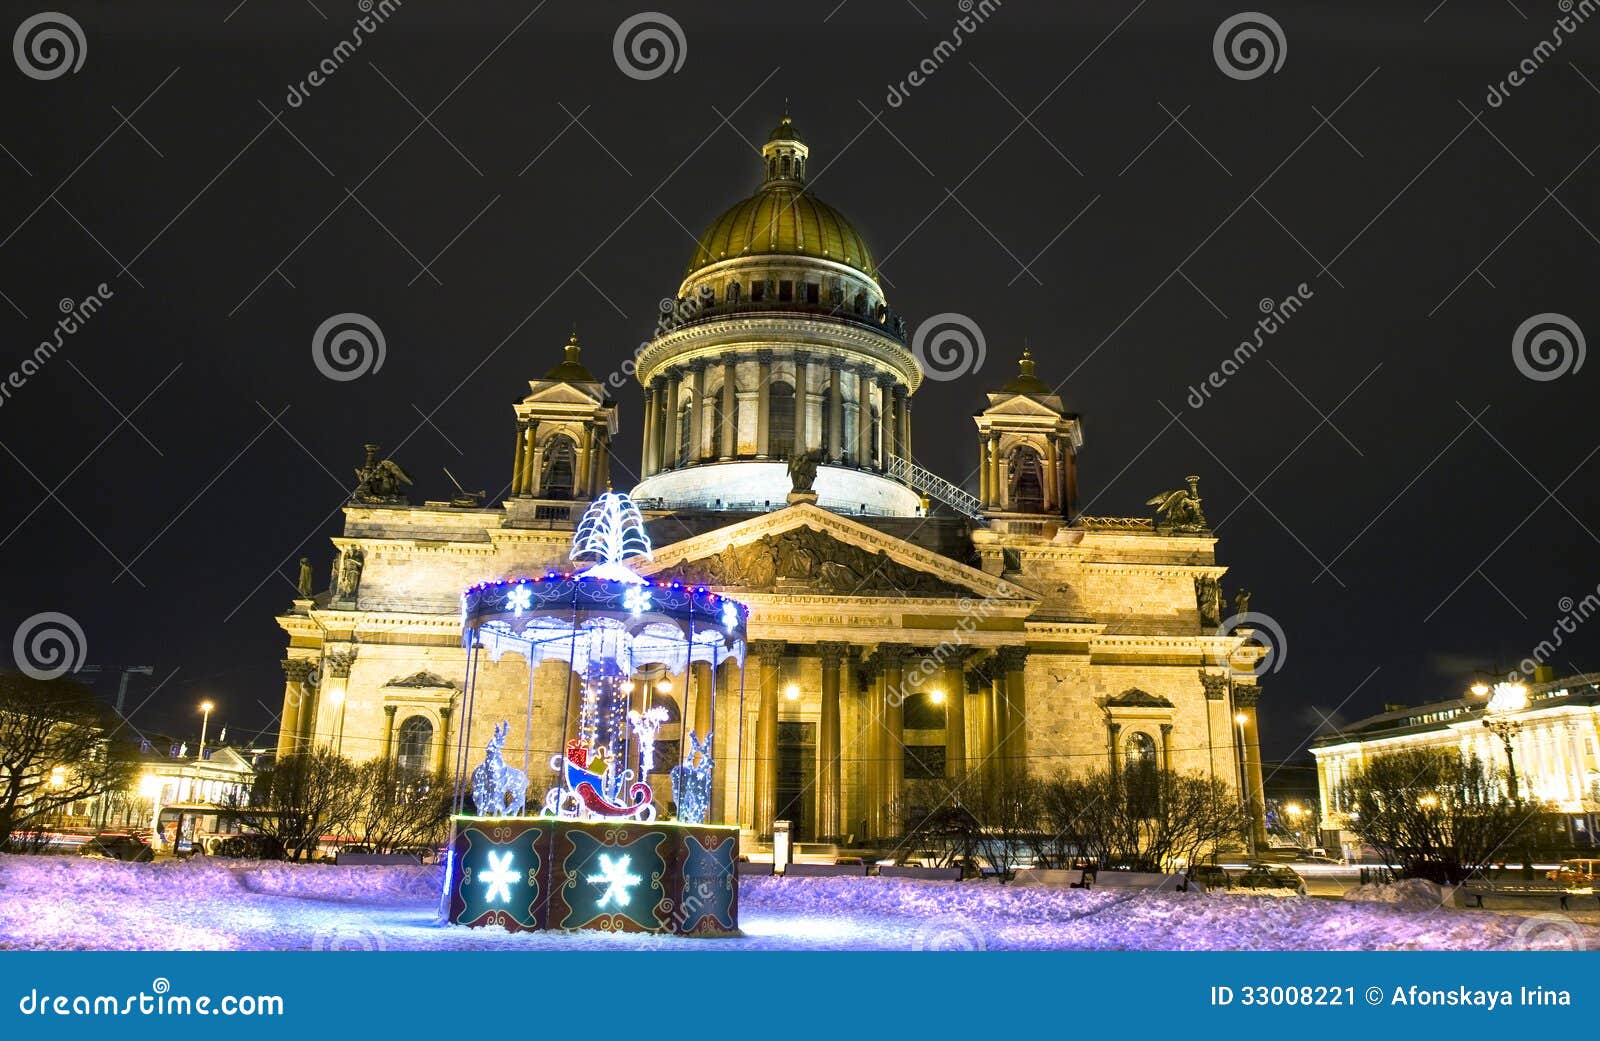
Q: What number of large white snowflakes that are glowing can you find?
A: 2